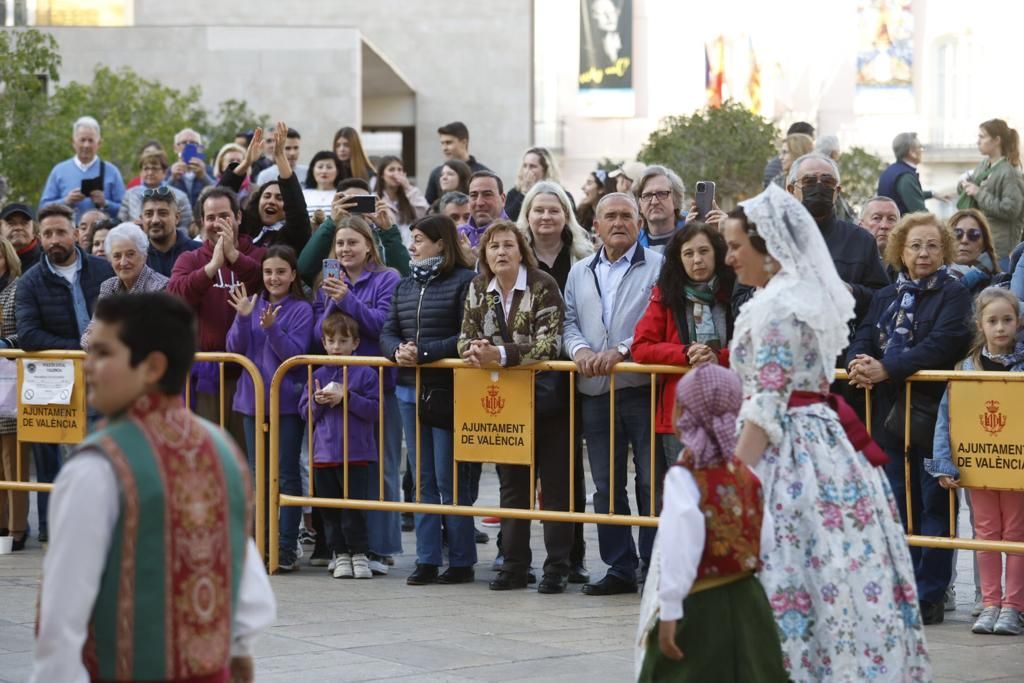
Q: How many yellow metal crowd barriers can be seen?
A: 3